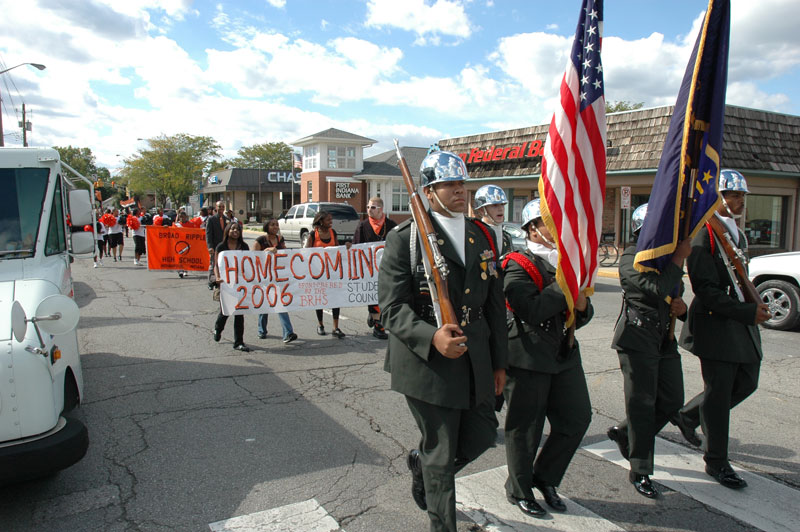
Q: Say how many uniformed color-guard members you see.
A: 5